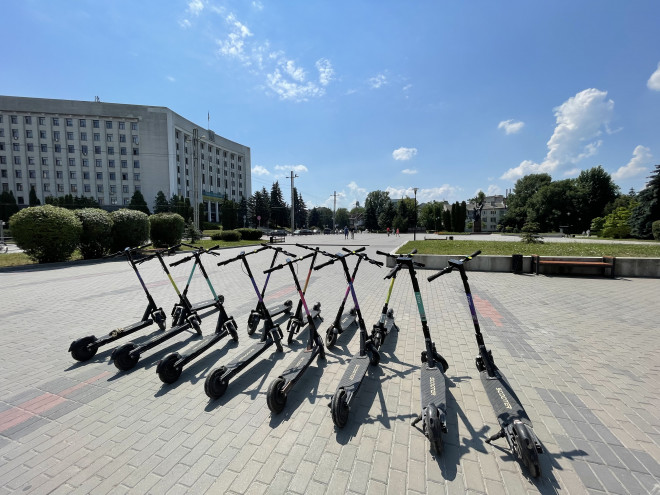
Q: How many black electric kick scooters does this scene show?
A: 13